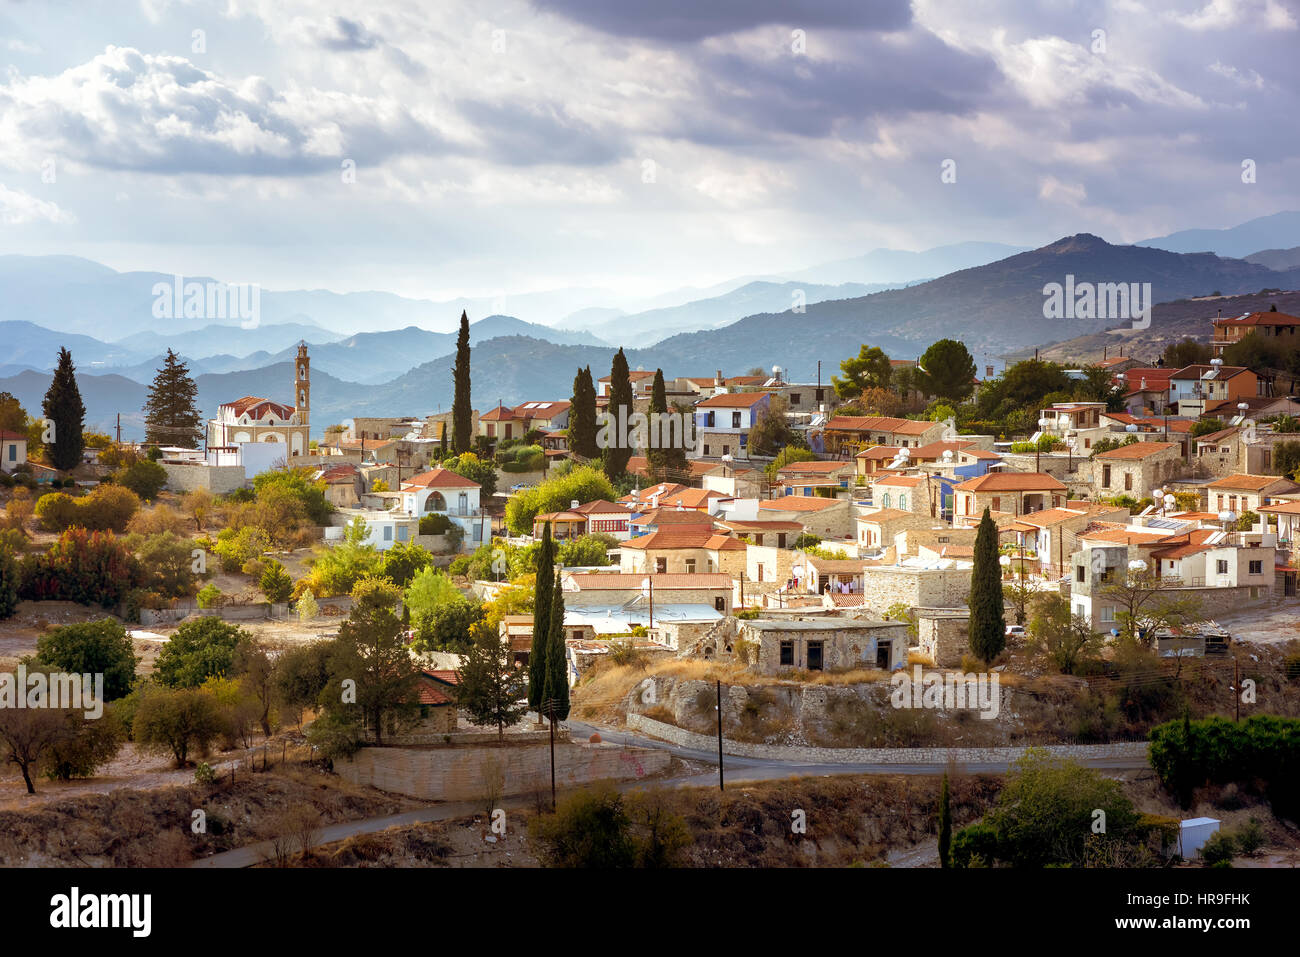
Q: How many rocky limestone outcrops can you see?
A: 1